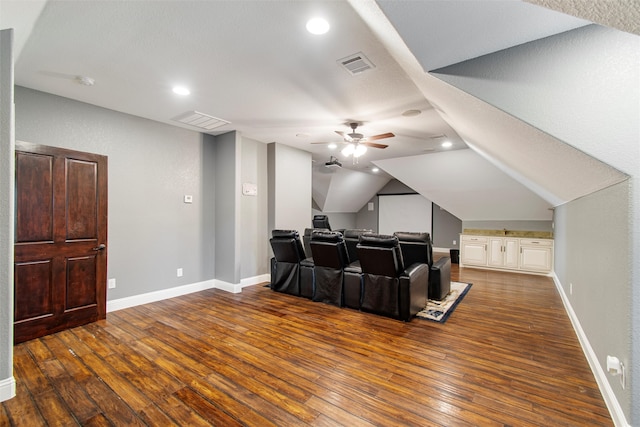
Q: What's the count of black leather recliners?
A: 7